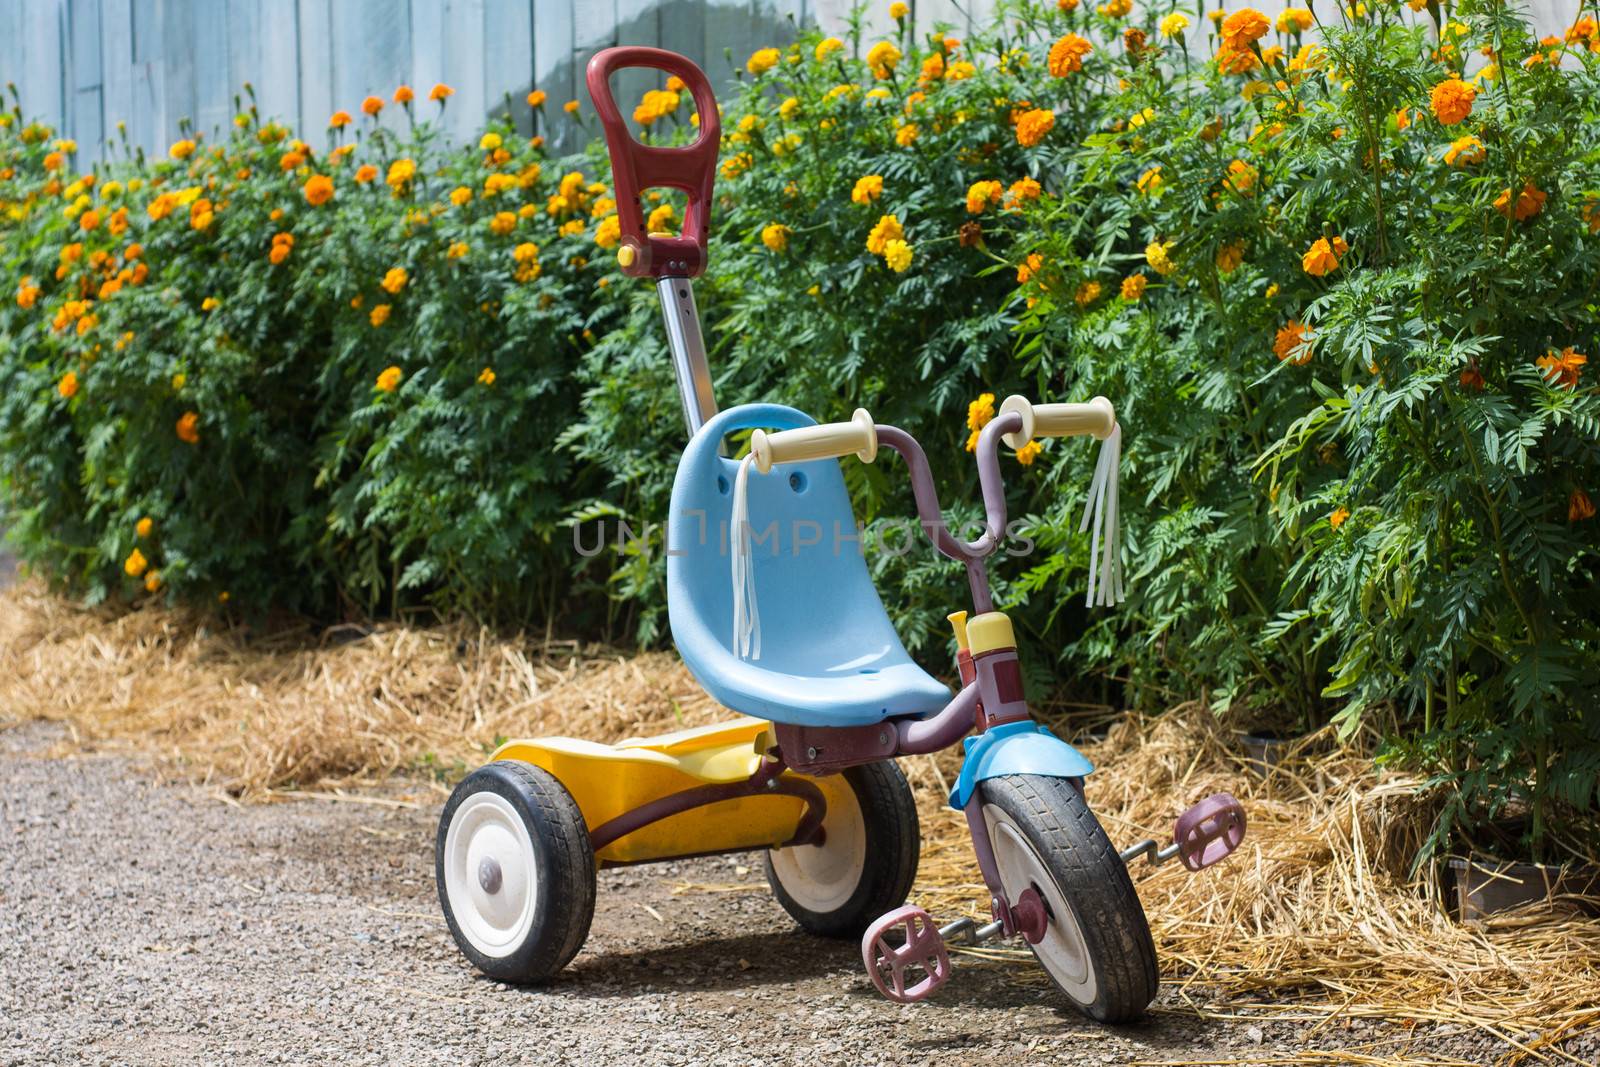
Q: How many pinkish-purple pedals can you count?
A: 2